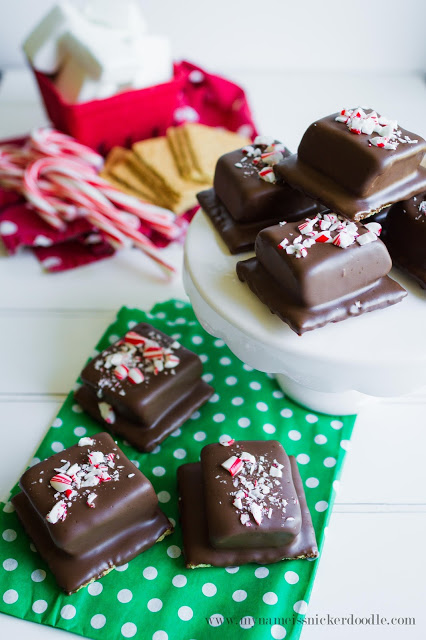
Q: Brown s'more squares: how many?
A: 7